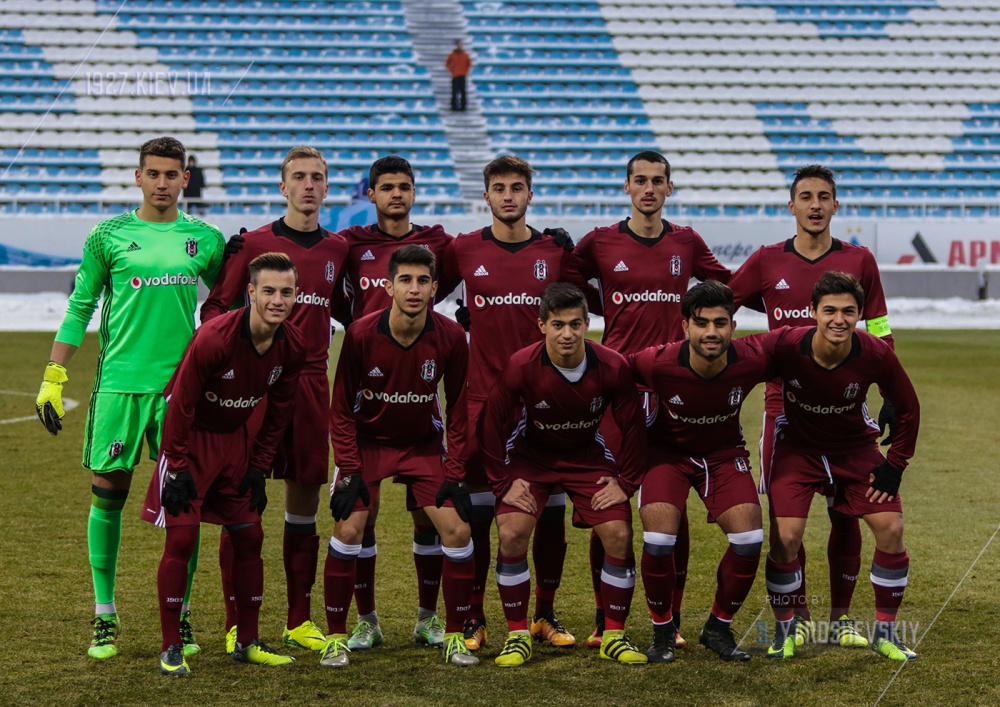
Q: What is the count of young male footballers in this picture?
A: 11